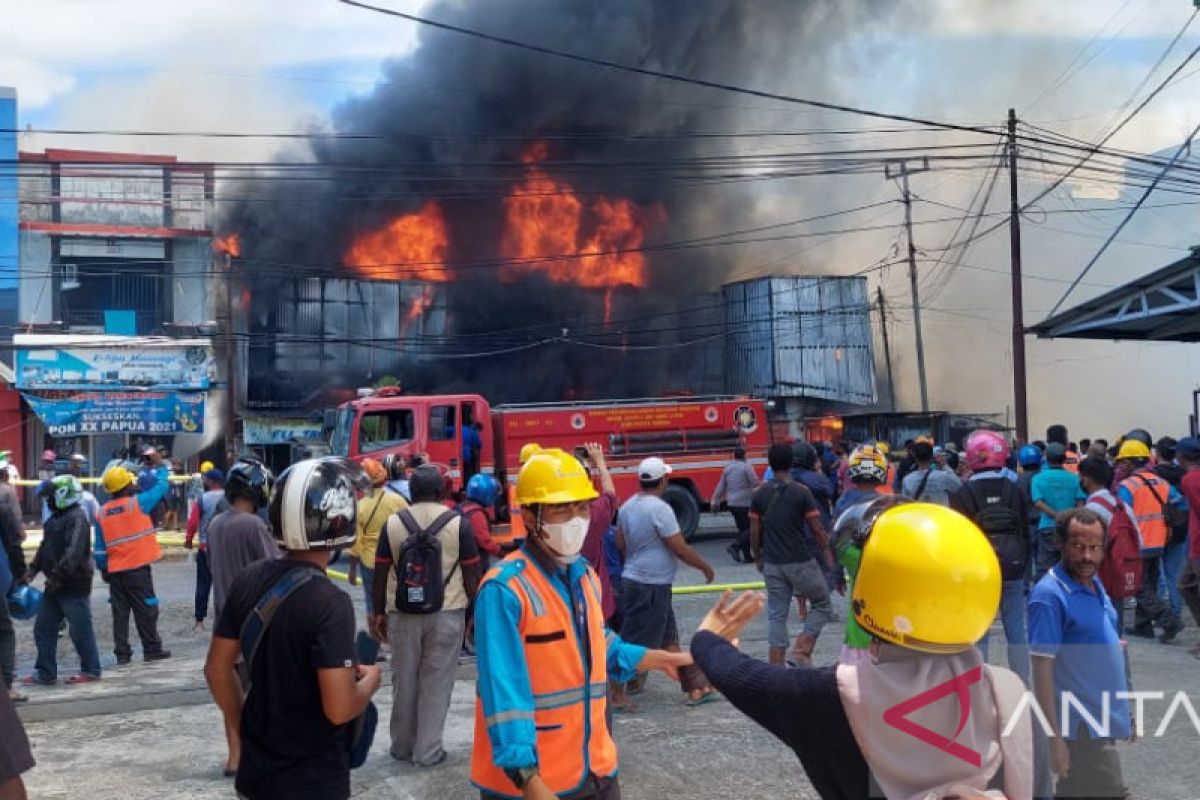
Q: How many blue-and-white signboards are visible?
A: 2